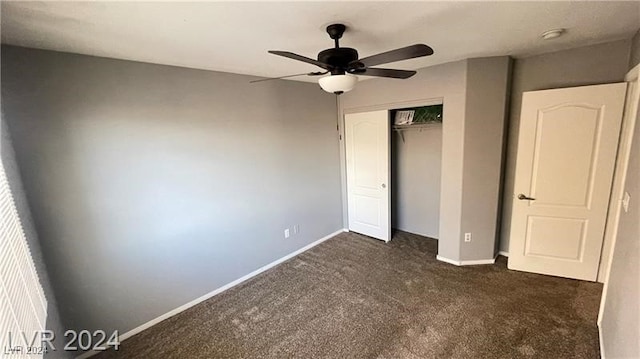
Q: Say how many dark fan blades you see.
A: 4